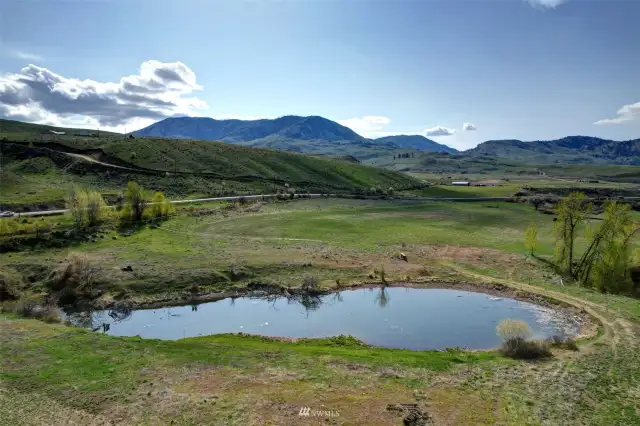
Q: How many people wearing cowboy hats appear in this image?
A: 0